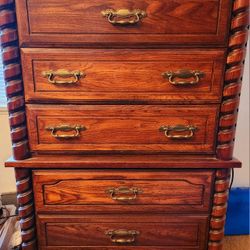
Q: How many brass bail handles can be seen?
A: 7